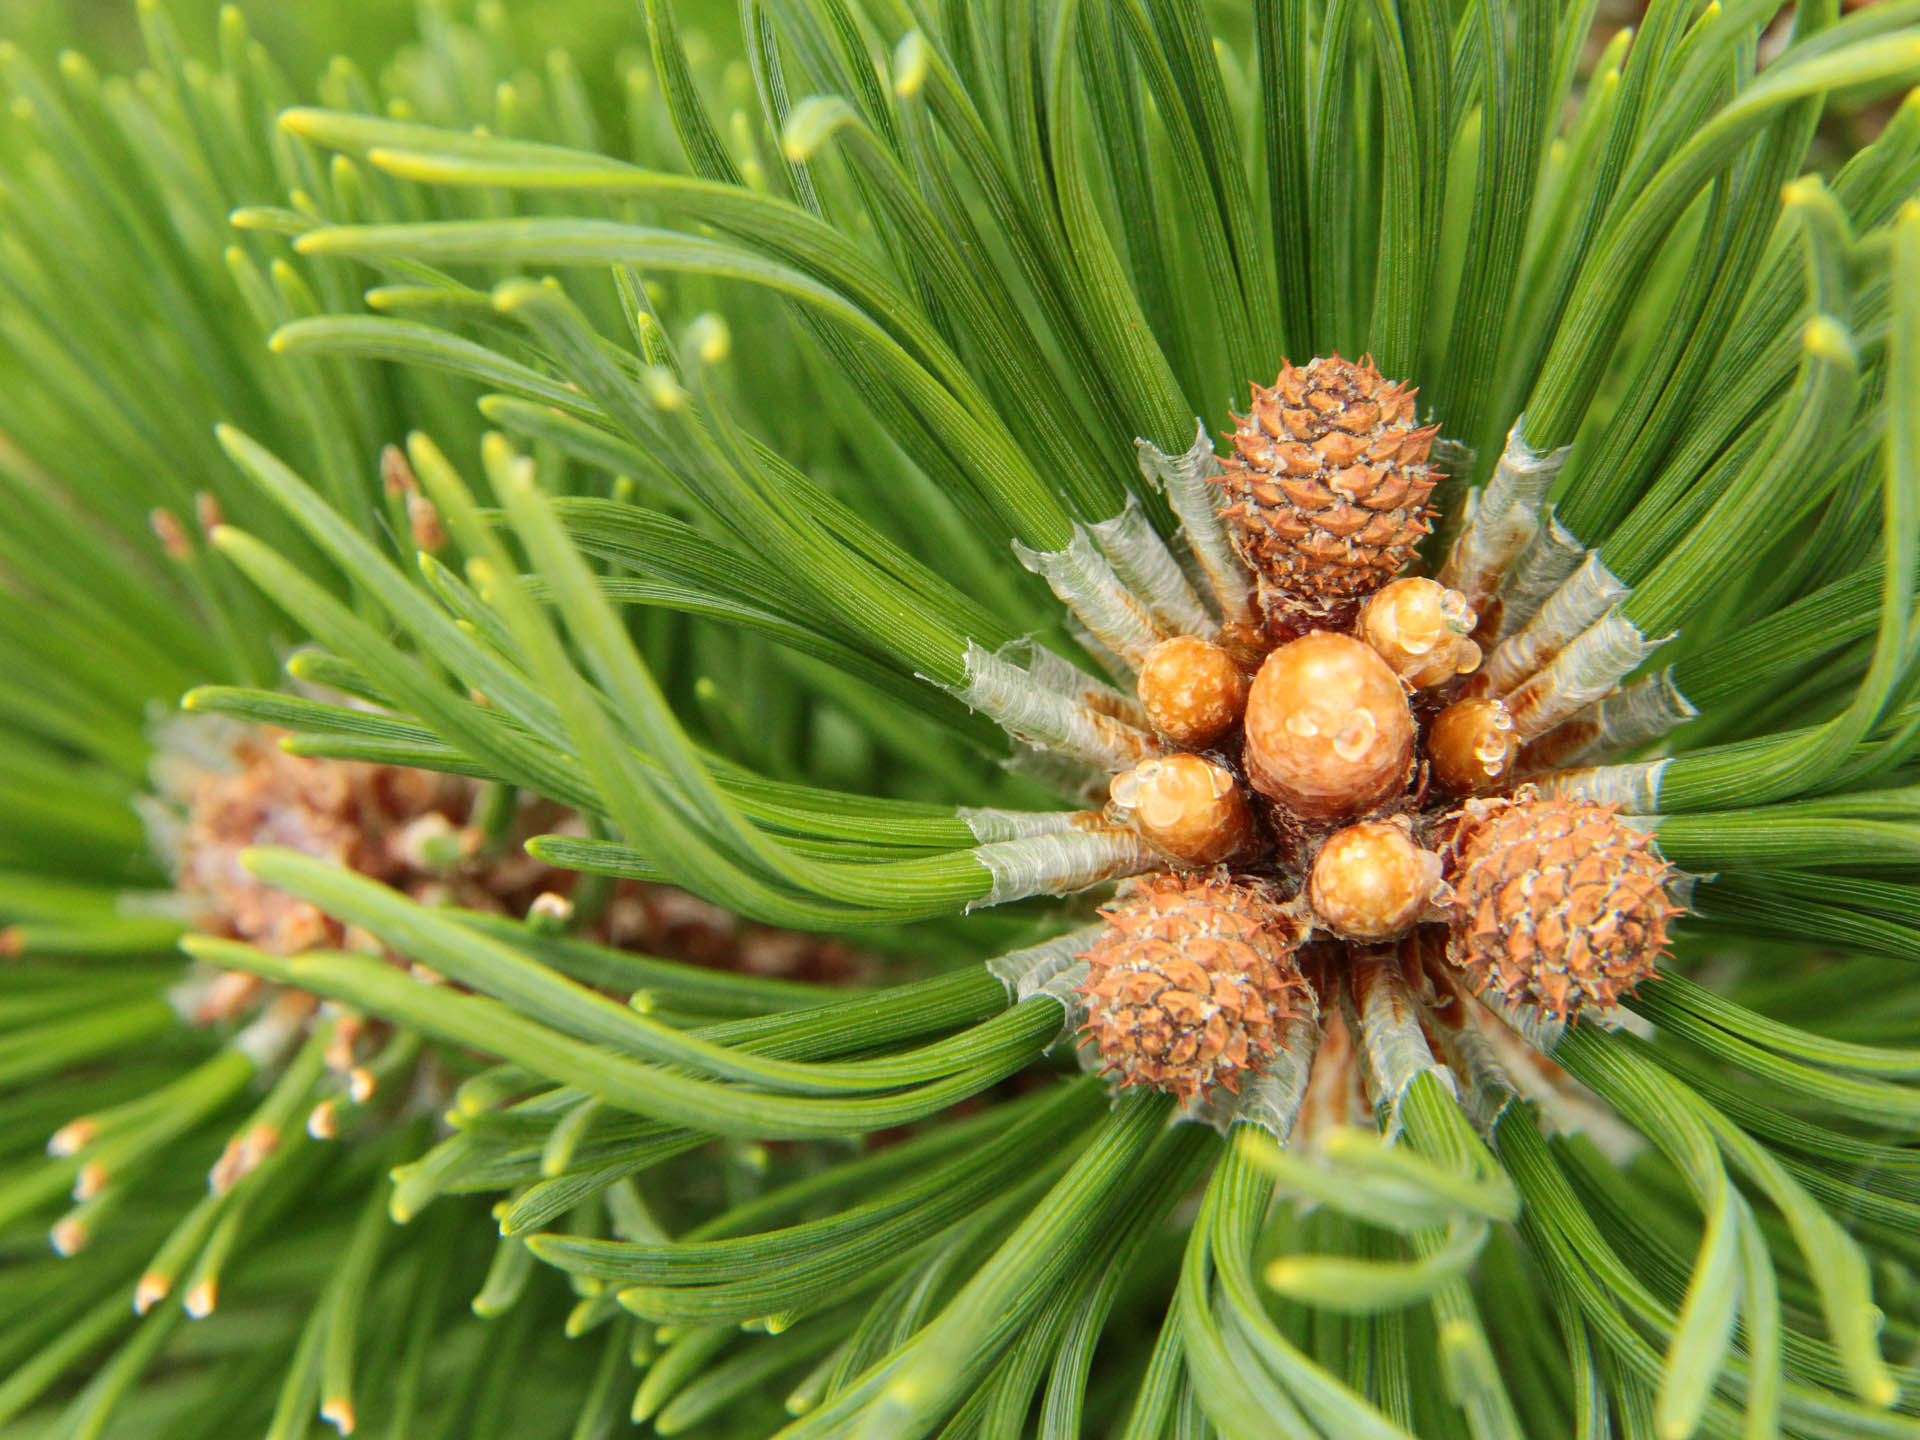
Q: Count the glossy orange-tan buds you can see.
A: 6